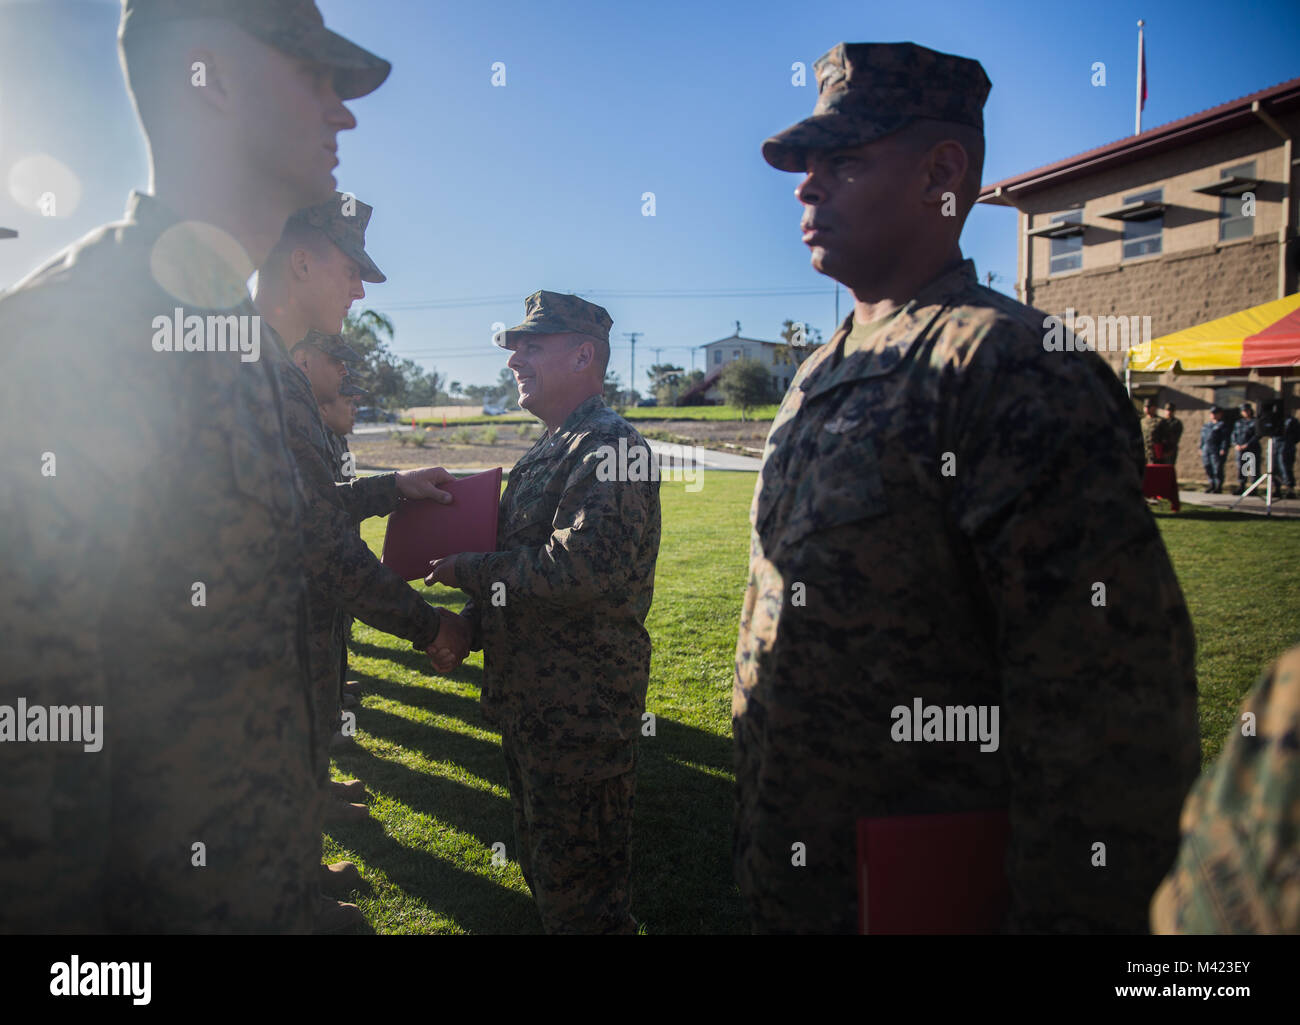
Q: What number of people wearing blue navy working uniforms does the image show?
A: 3